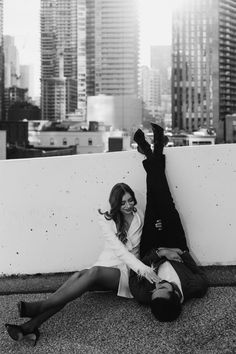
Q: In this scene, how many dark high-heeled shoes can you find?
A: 2